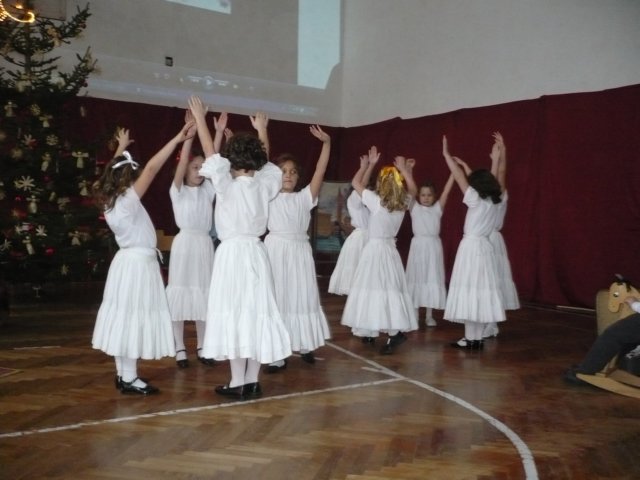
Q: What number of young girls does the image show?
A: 9